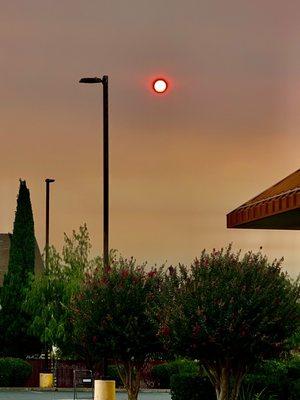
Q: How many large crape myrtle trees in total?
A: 2